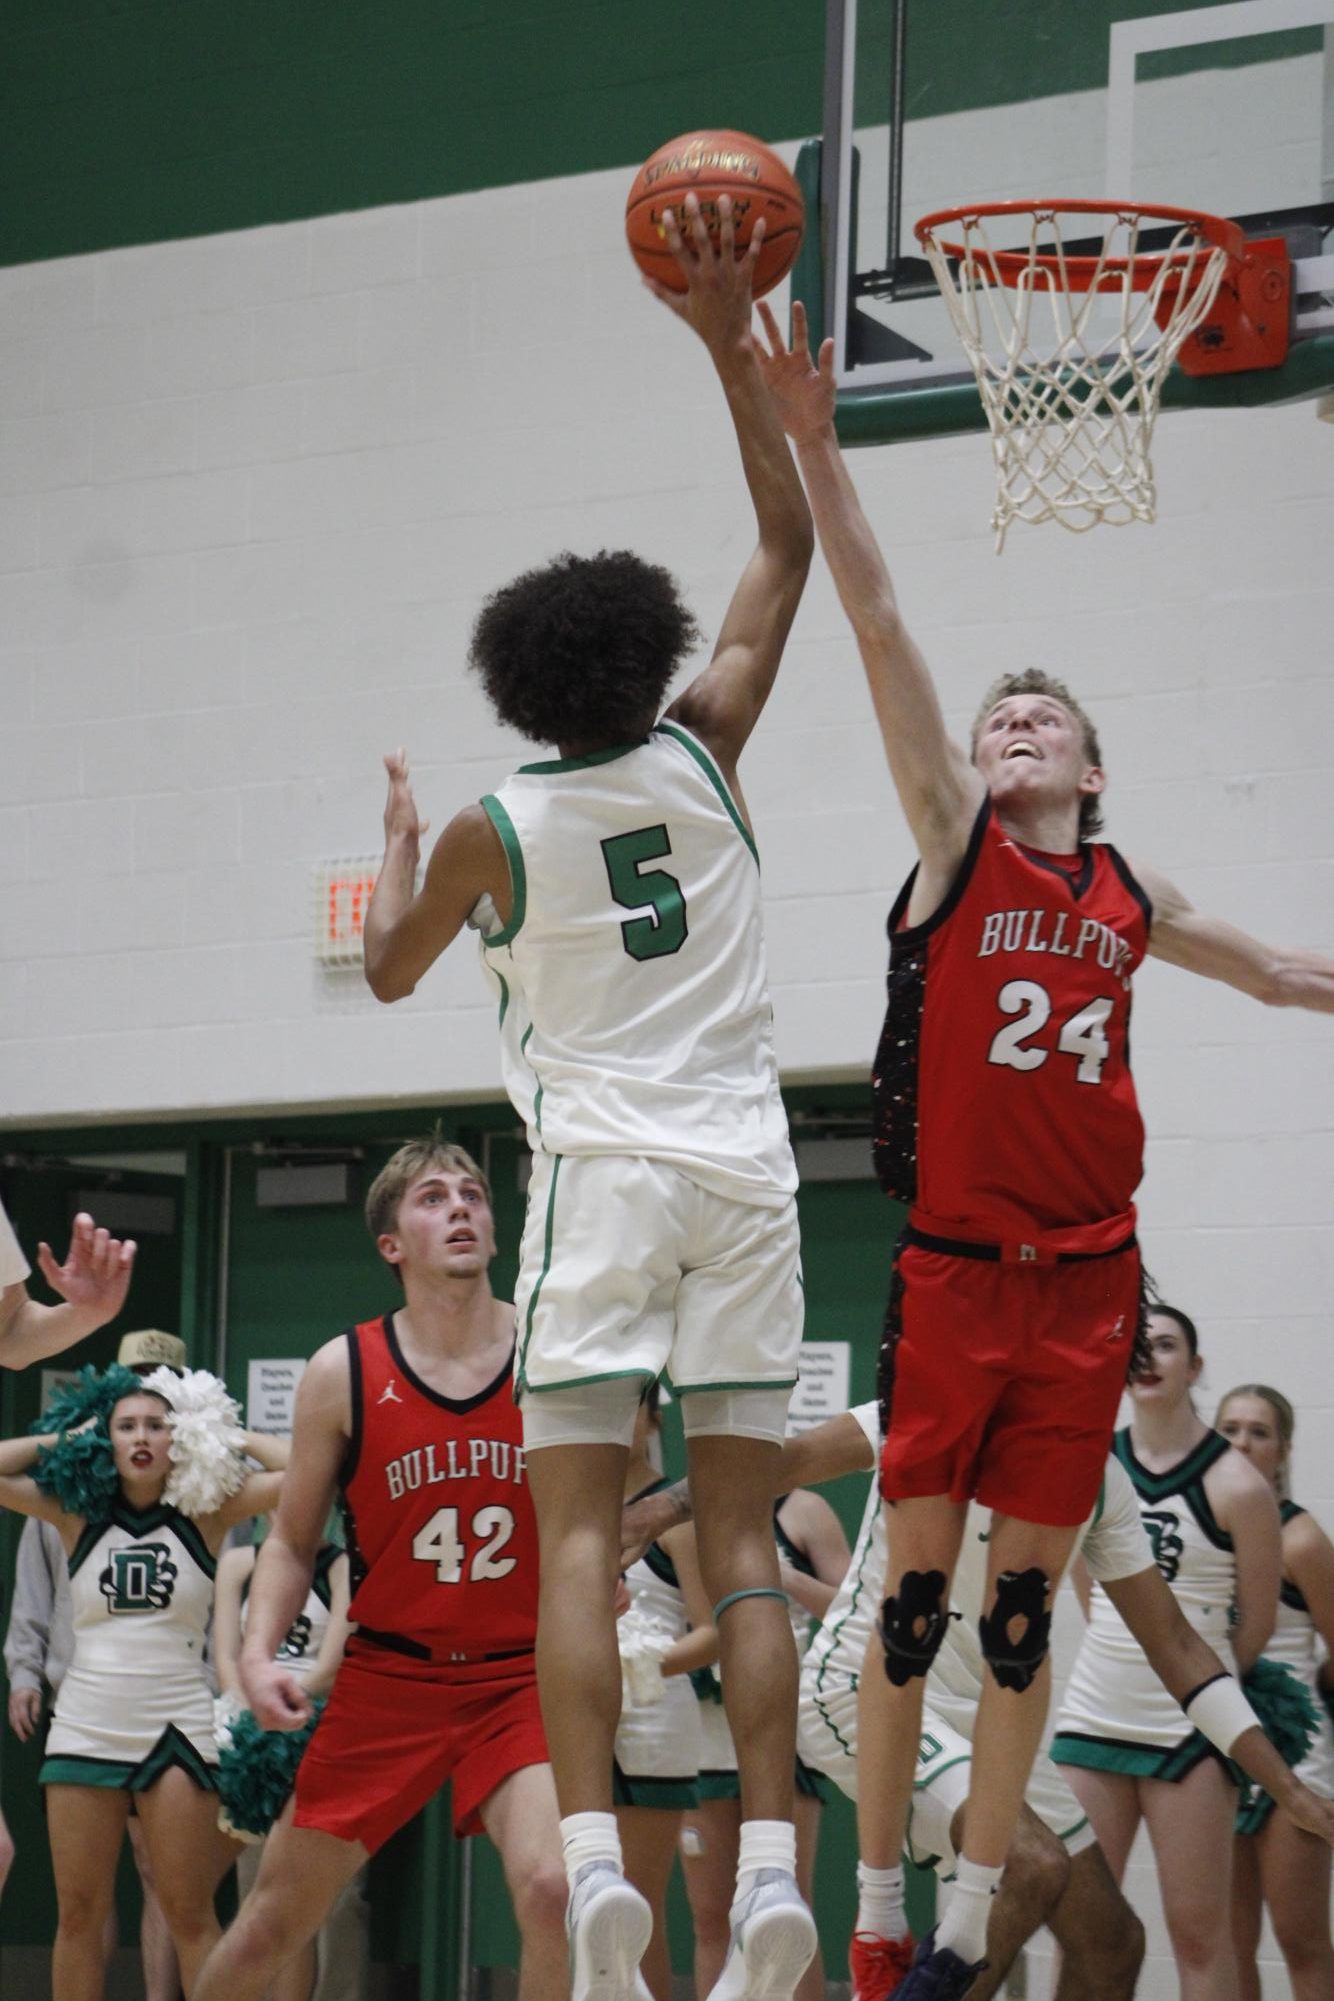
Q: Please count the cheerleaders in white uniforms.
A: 6